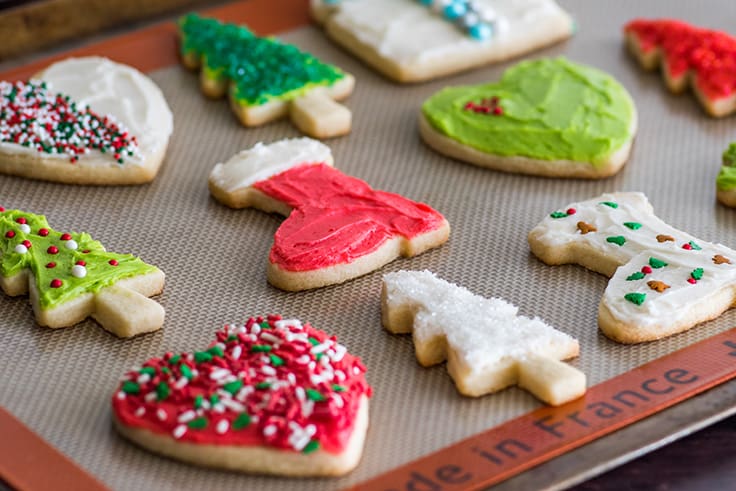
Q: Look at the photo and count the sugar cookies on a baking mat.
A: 11